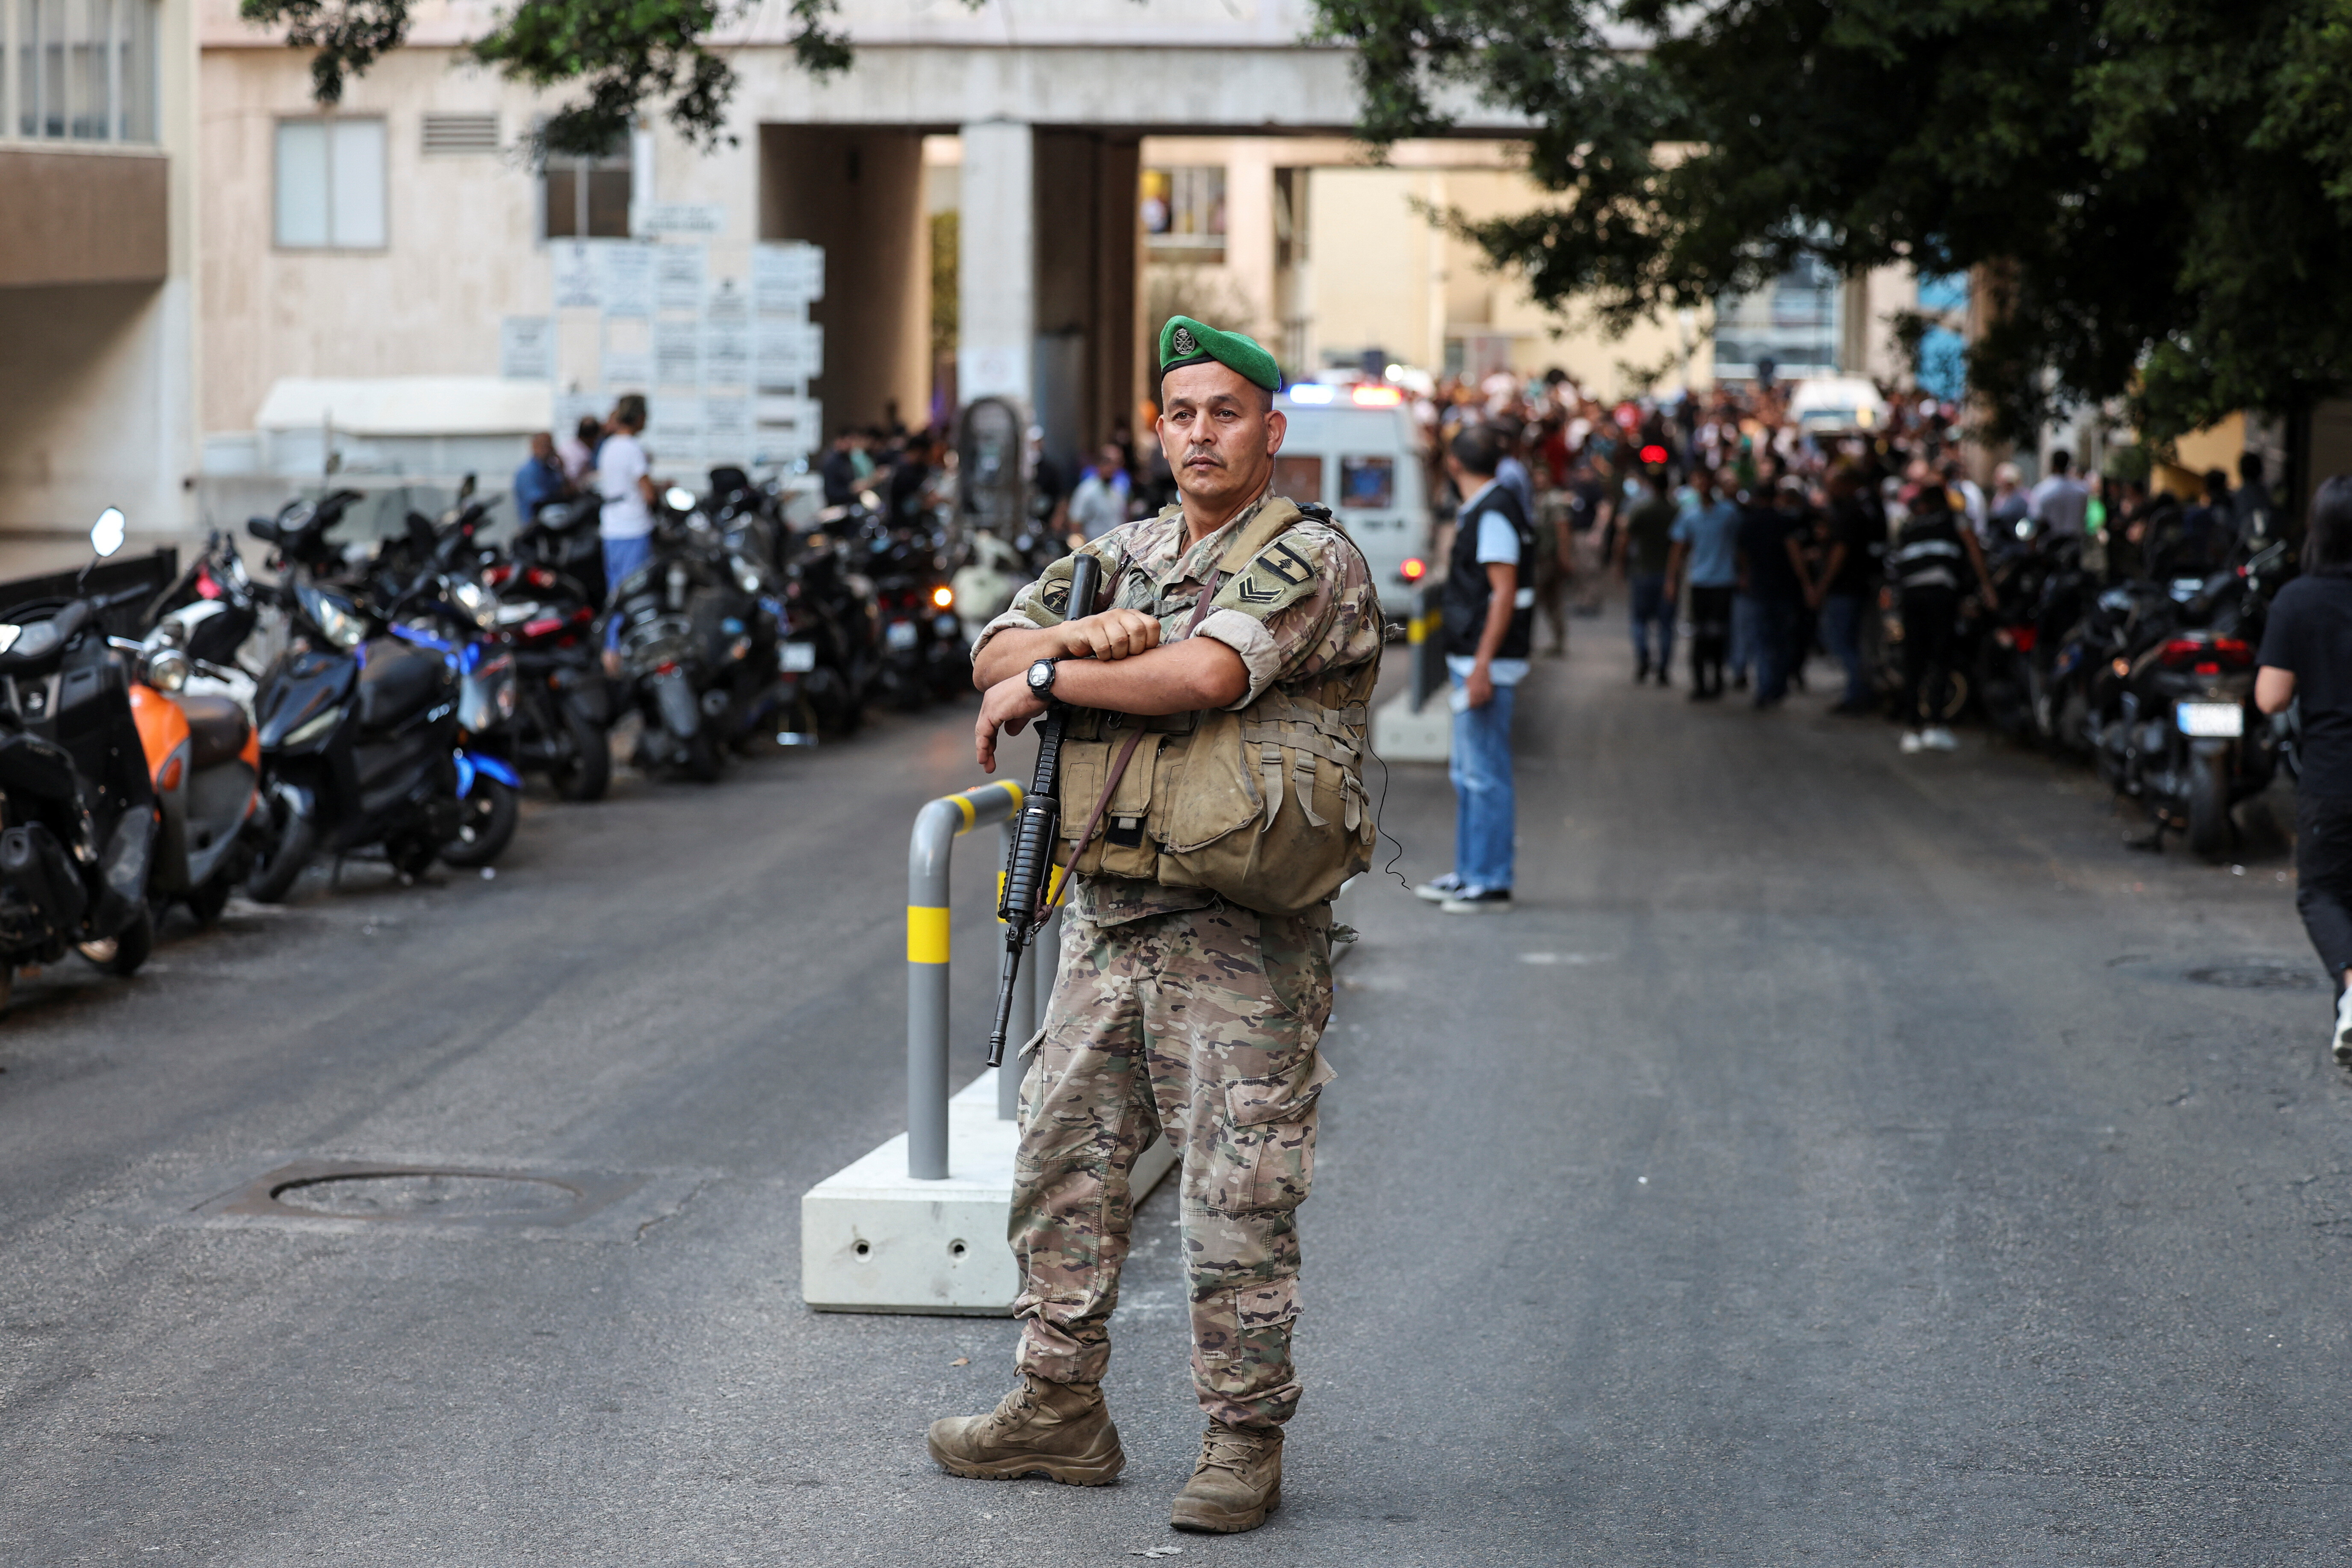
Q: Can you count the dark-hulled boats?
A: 0